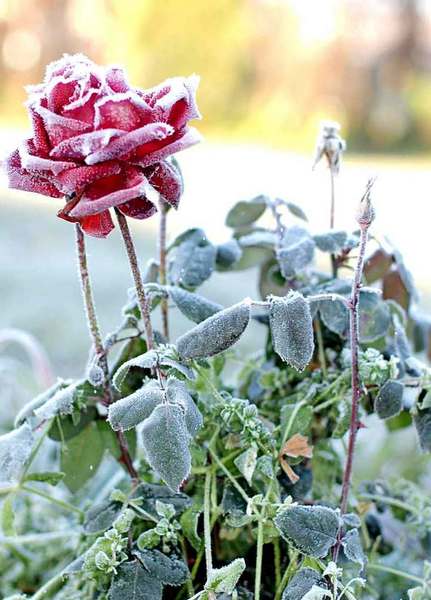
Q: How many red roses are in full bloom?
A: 1